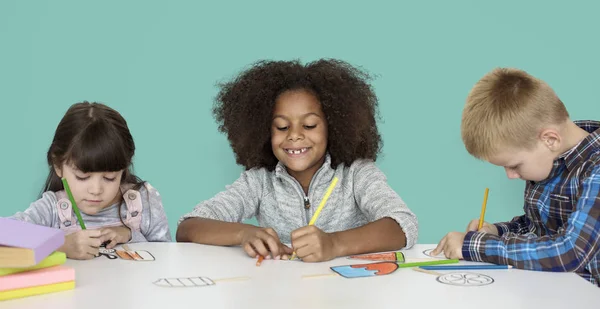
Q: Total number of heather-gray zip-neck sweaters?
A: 1